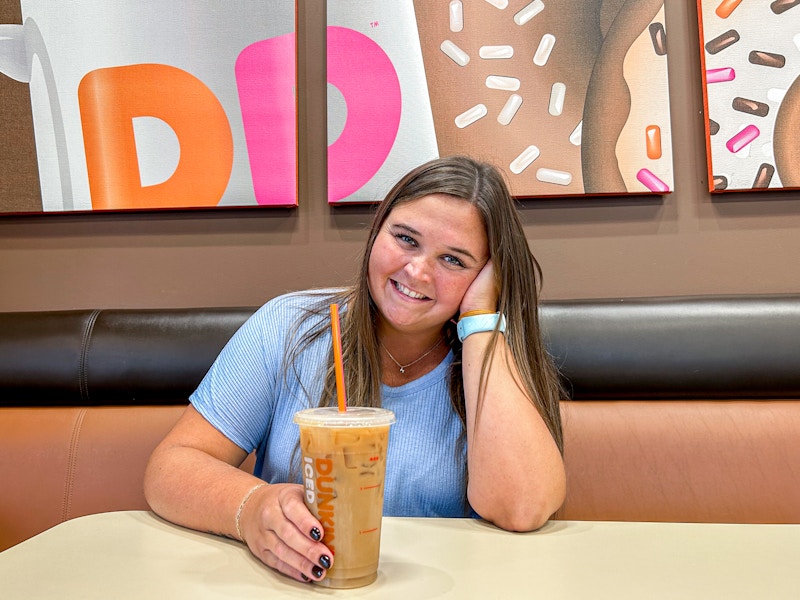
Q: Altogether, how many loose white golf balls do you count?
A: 0